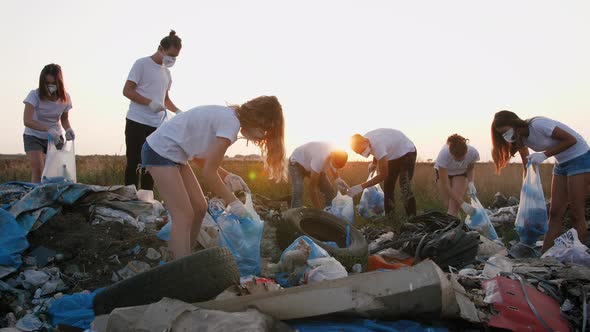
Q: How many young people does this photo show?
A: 7